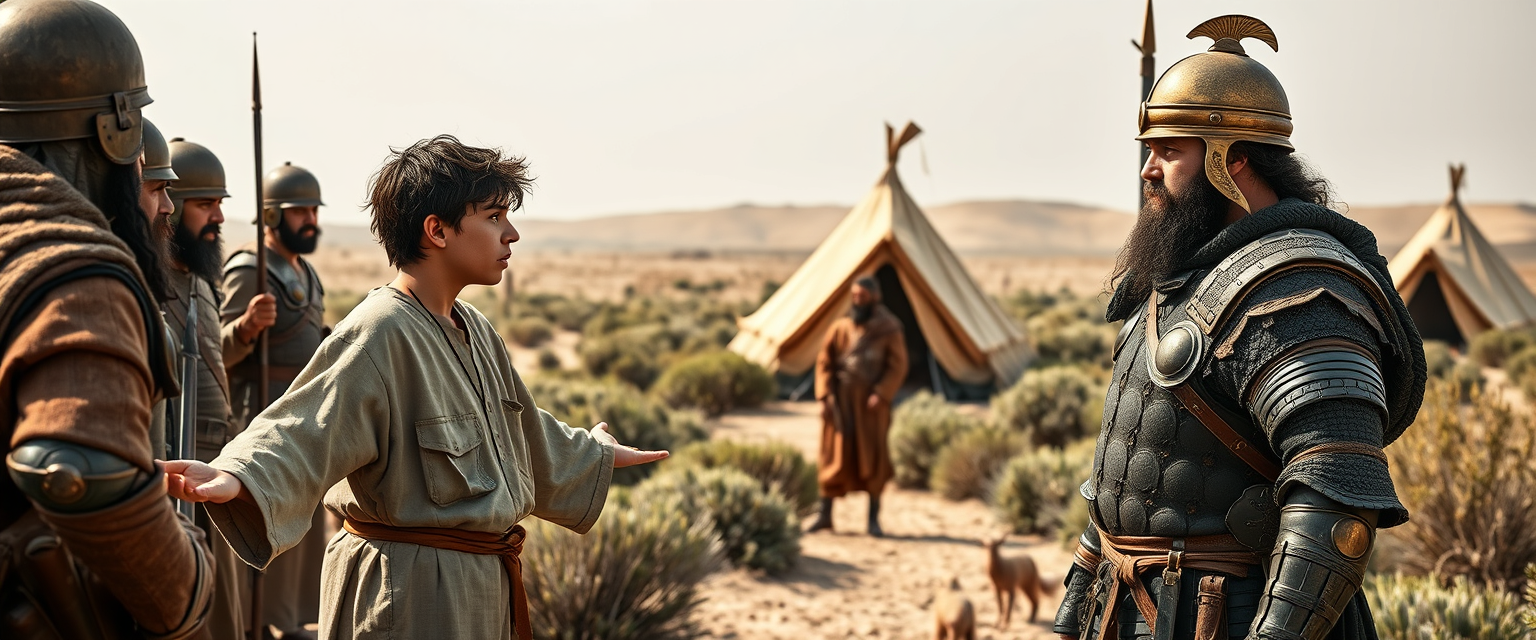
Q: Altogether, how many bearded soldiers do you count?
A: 5